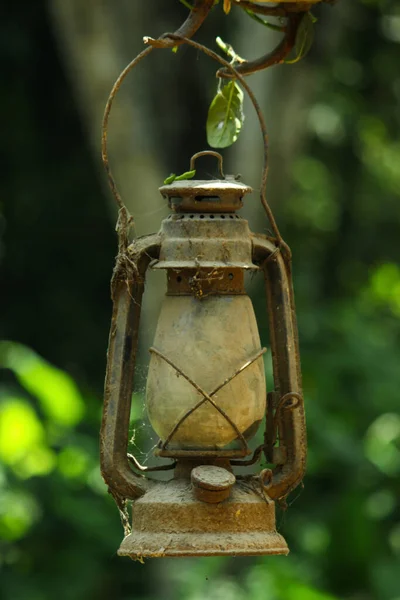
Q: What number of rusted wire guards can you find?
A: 2